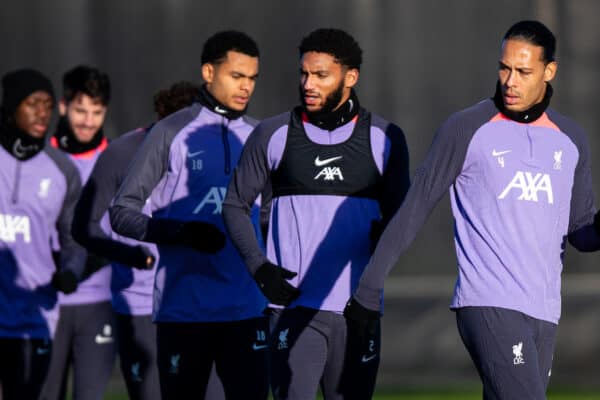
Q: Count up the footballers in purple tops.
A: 6